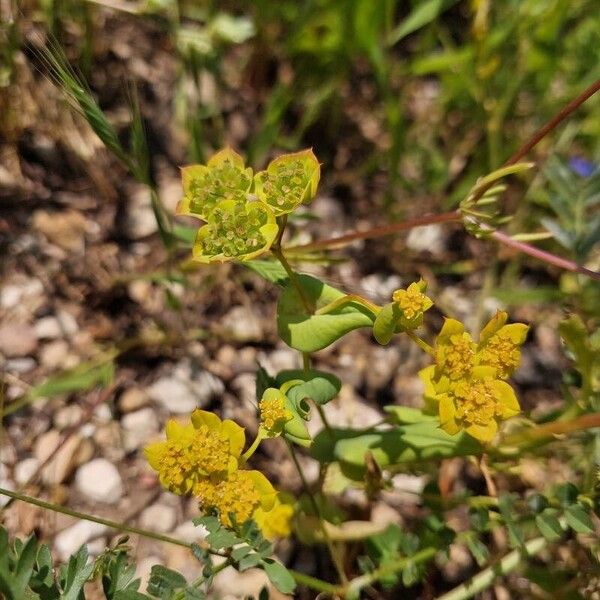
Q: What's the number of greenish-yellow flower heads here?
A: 3